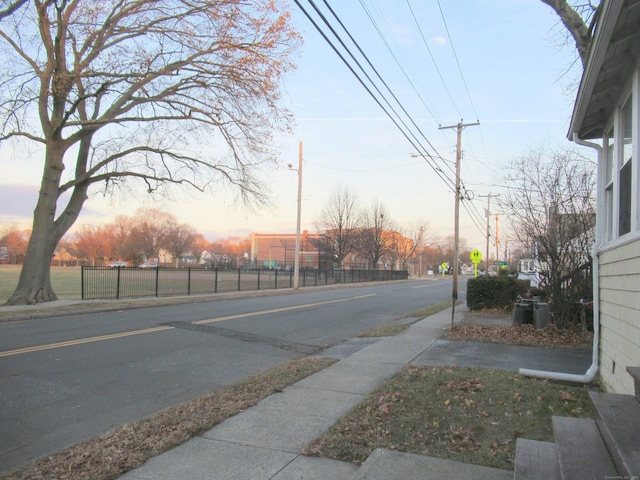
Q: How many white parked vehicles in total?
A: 2